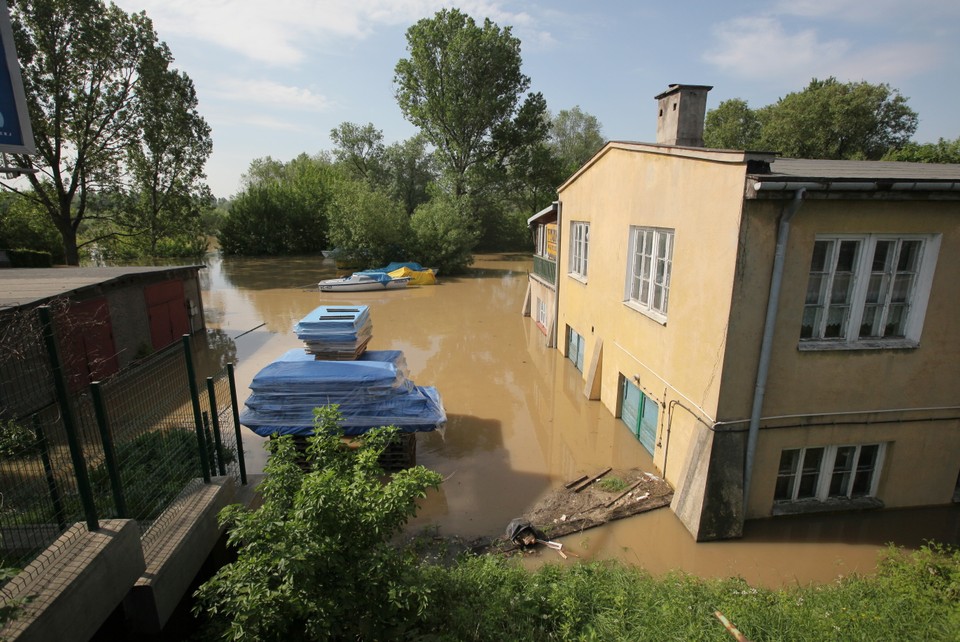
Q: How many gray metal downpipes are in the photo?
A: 2